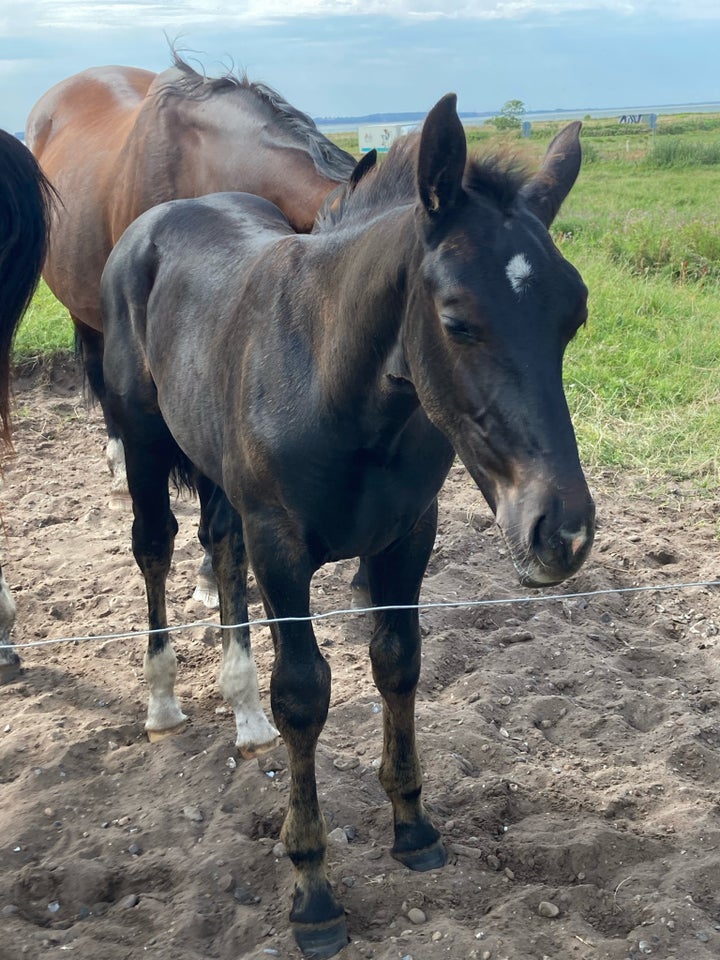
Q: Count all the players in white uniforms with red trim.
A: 0